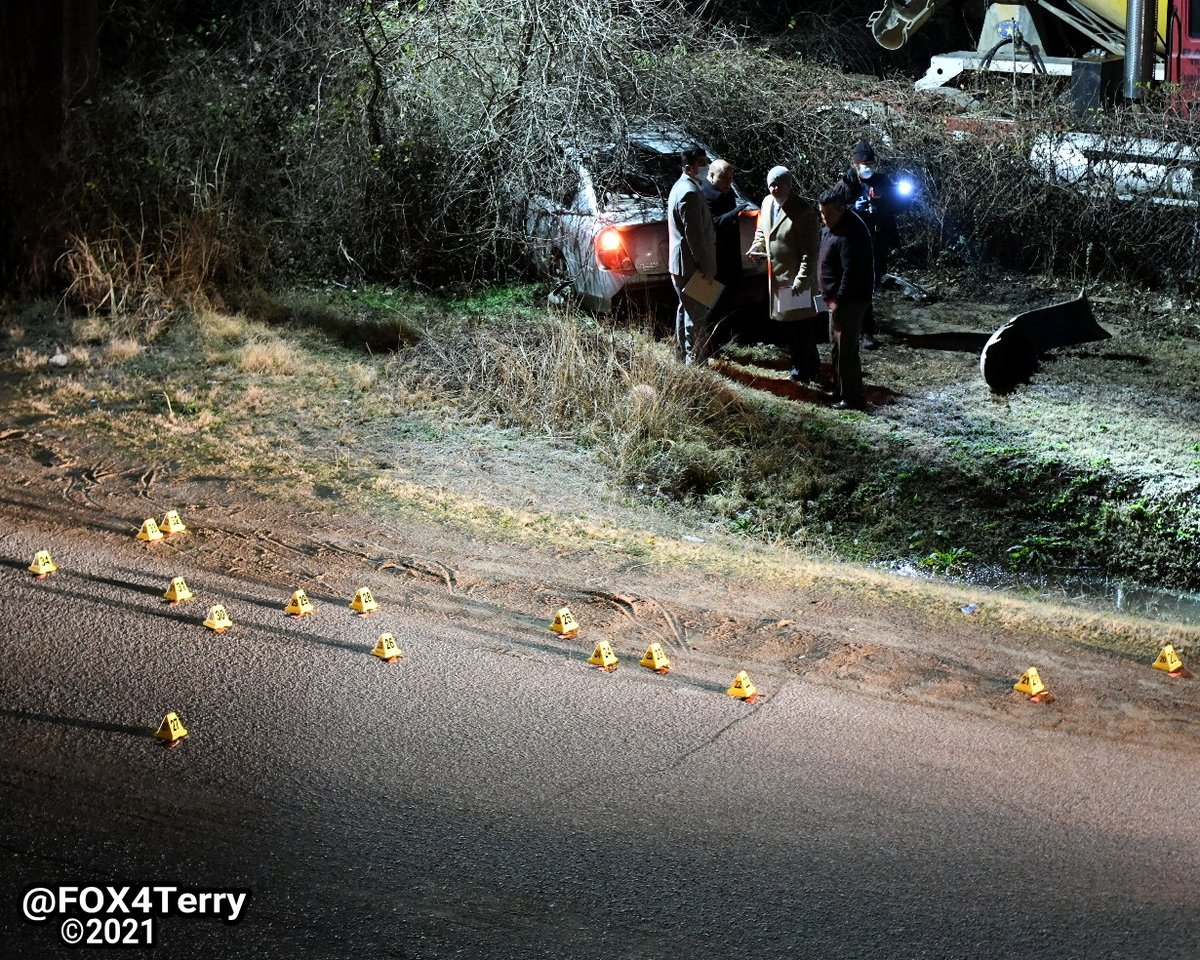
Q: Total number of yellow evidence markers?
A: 15